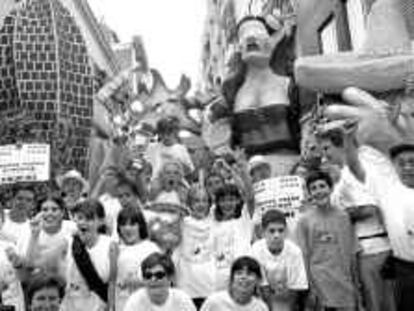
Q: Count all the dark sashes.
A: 1